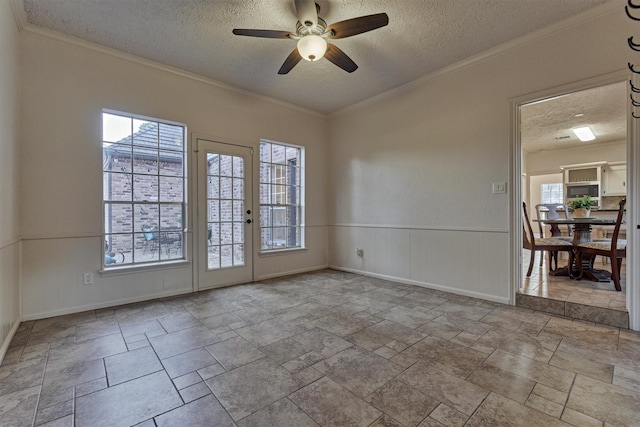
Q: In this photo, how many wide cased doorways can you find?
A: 1